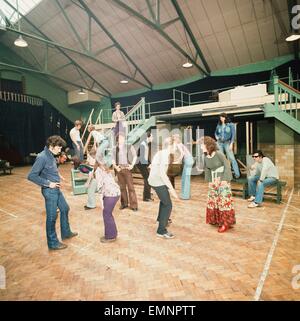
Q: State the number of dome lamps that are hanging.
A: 5